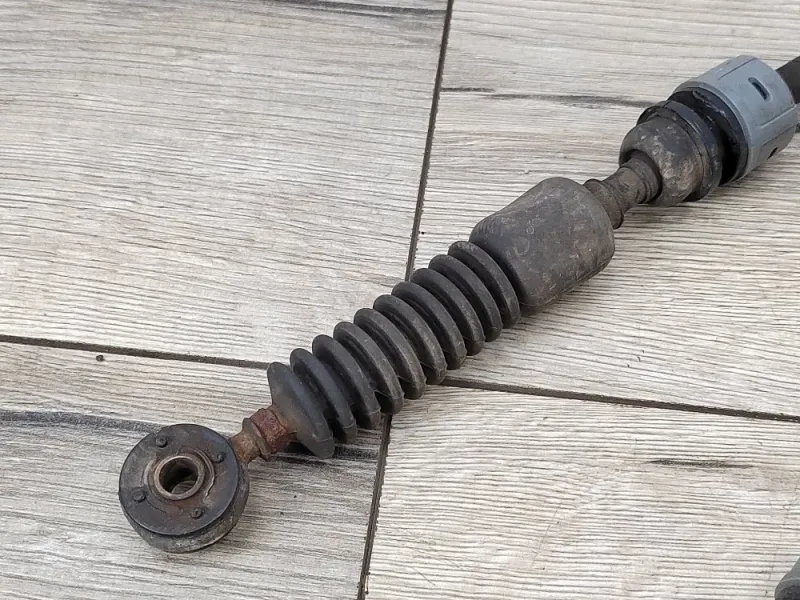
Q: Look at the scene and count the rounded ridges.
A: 10